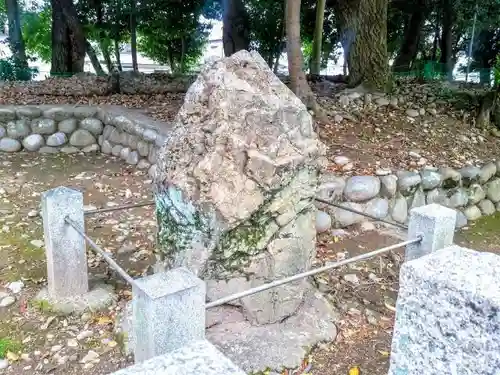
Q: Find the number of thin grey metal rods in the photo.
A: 4